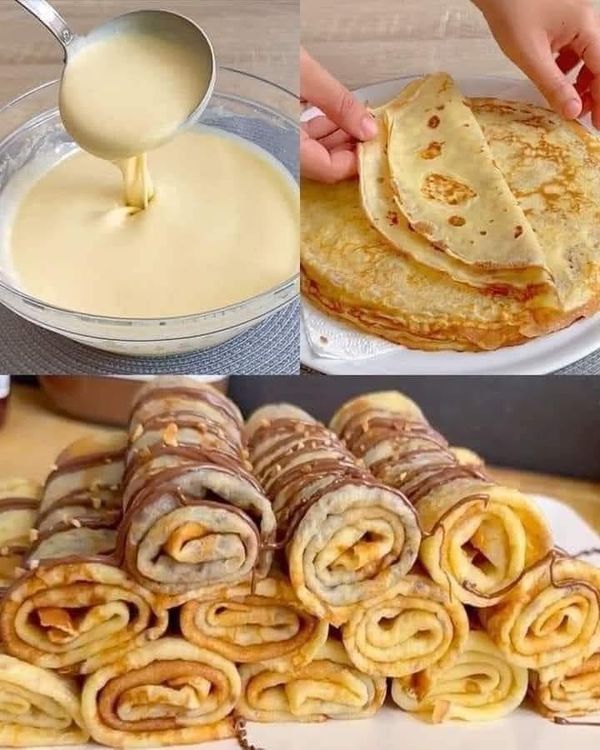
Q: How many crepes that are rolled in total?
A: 12